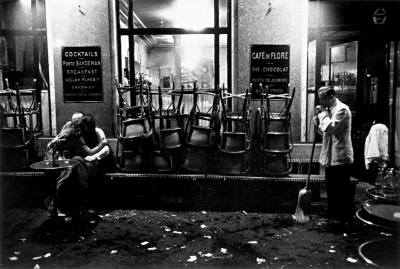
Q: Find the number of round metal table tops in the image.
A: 5